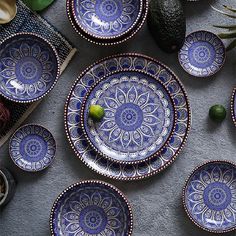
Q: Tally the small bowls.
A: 2